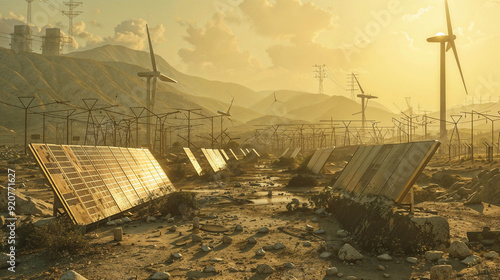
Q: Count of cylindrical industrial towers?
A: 2